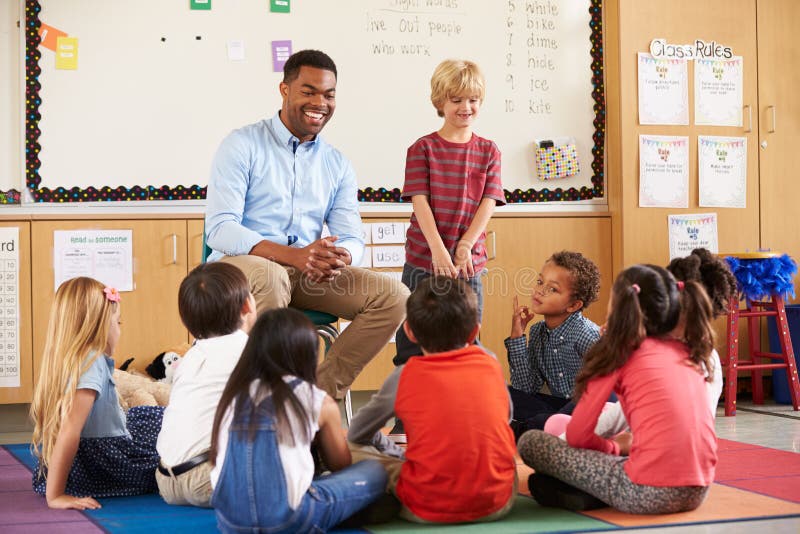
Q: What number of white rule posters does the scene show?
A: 5